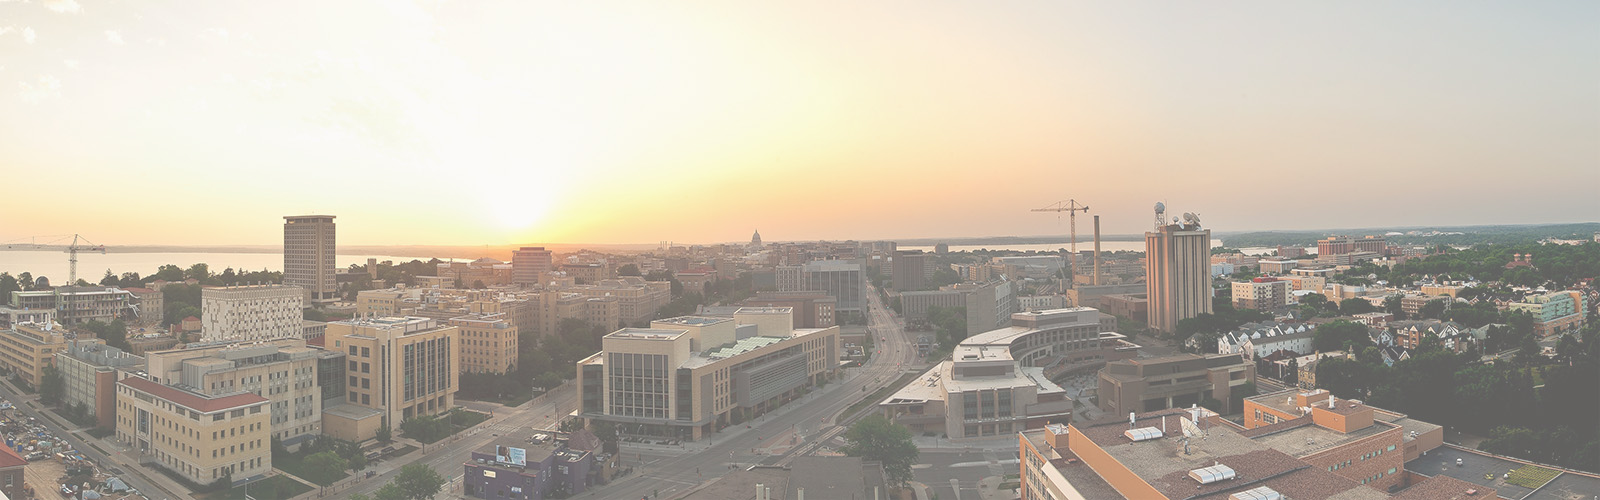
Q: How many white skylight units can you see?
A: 3